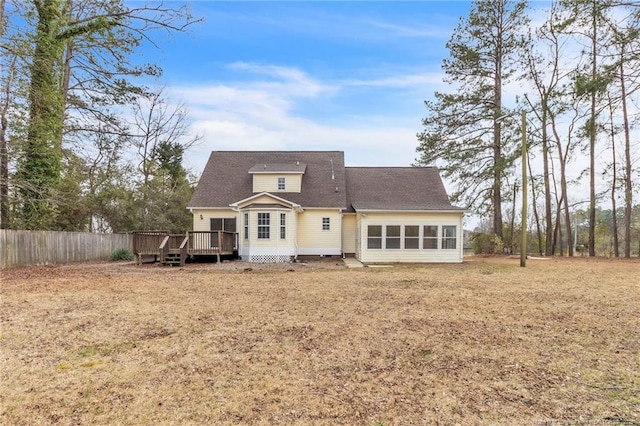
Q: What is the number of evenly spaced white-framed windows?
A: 5